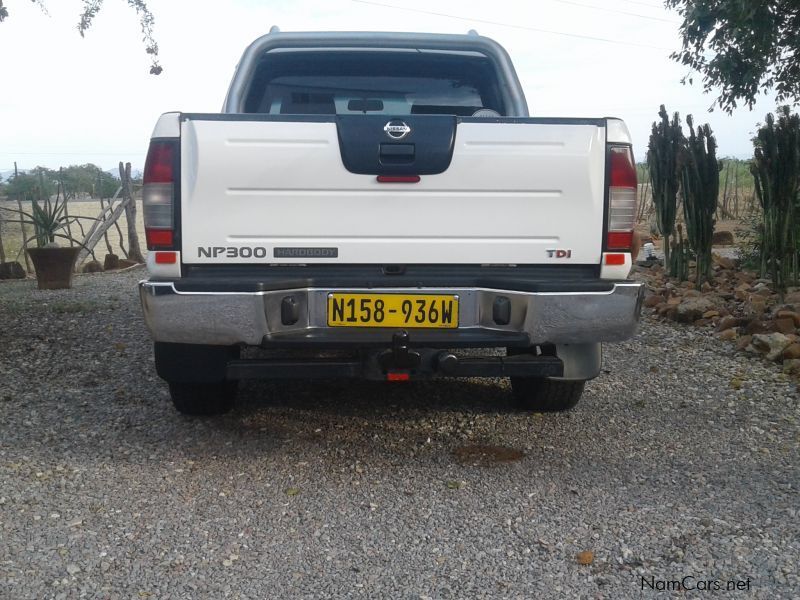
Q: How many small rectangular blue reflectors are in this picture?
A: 0